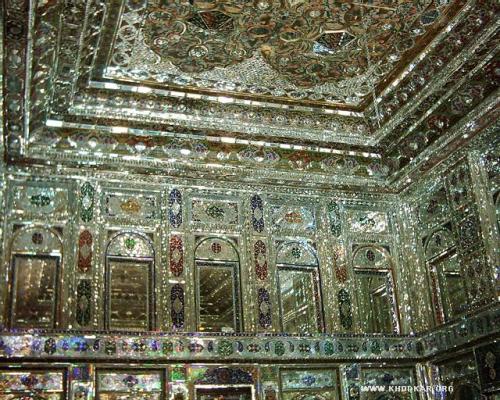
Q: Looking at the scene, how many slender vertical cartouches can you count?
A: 12